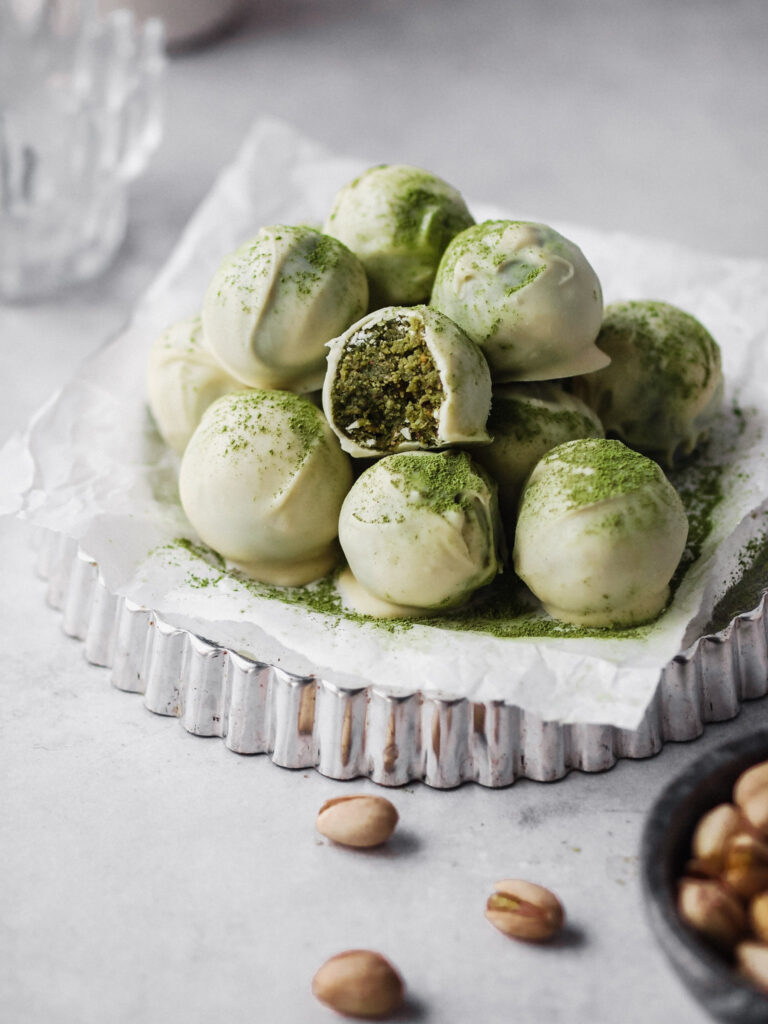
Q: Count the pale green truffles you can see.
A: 10